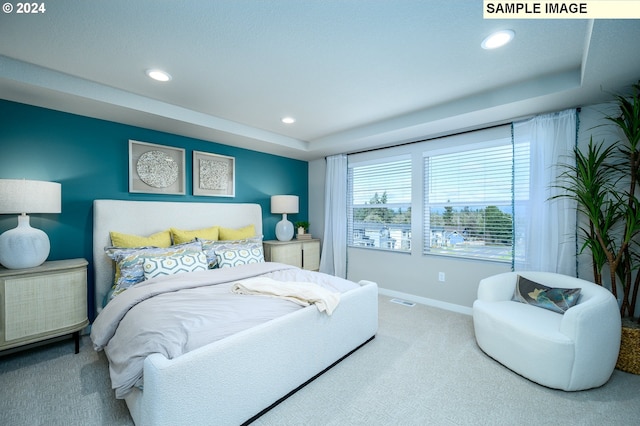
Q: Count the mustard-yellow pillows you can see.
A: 3